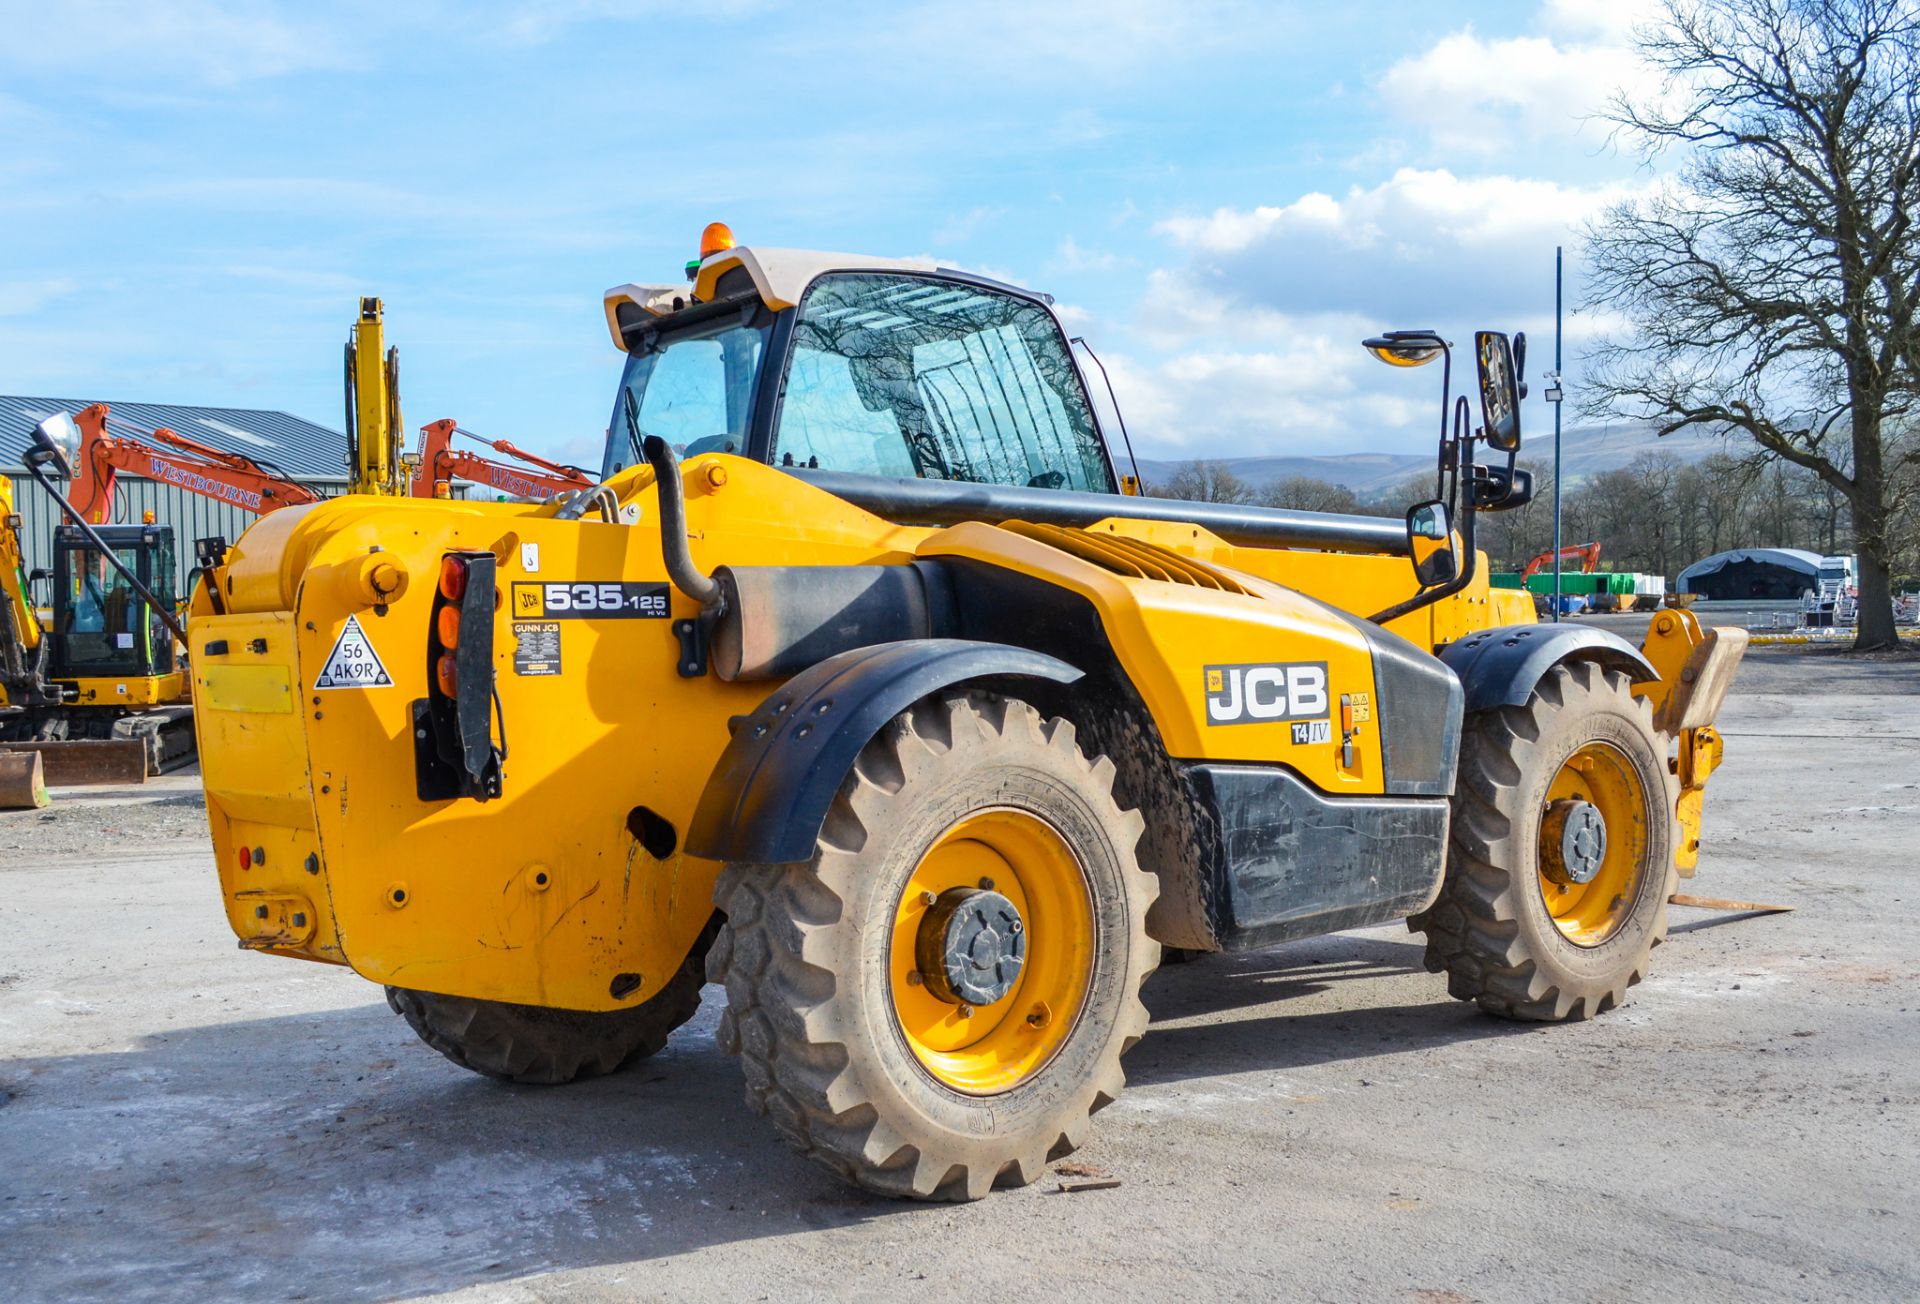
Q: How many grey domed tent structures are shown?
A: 1